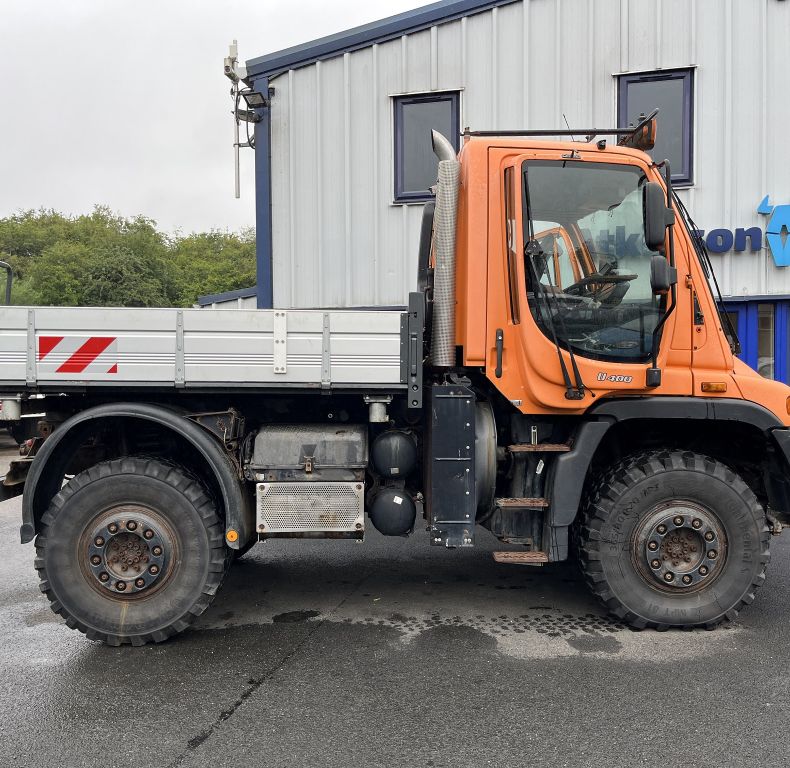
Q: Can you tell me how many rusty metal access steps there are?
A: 3